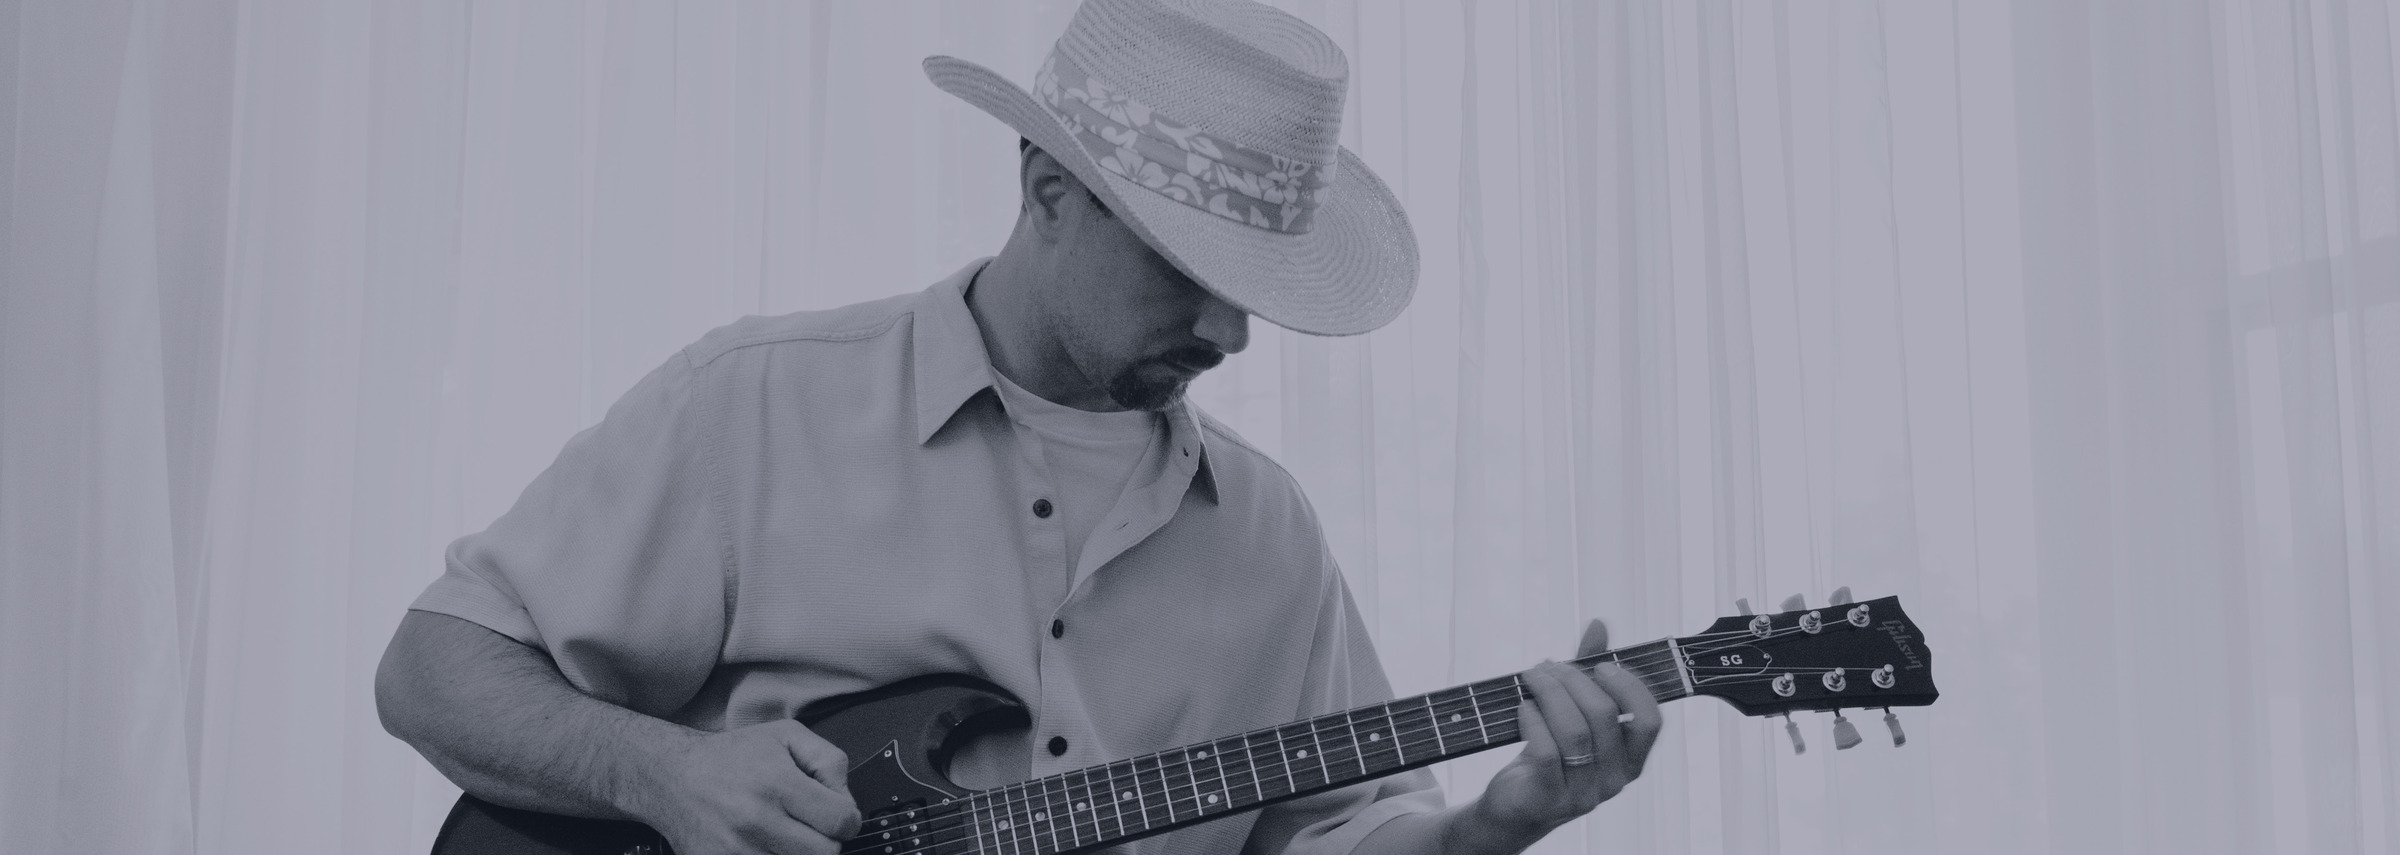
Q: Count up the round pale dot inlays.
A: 9